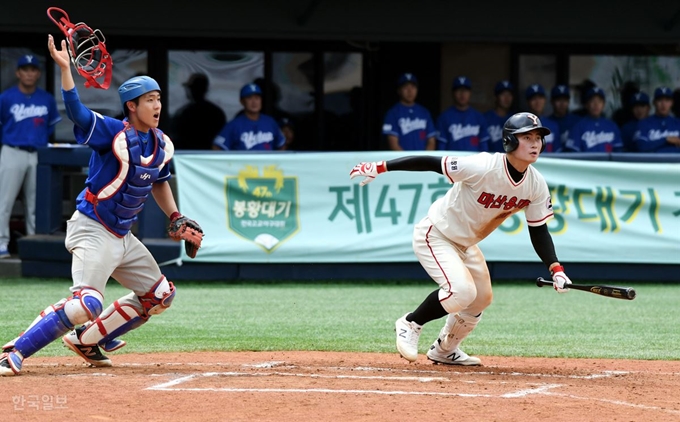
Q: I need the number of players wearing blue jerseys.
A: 11